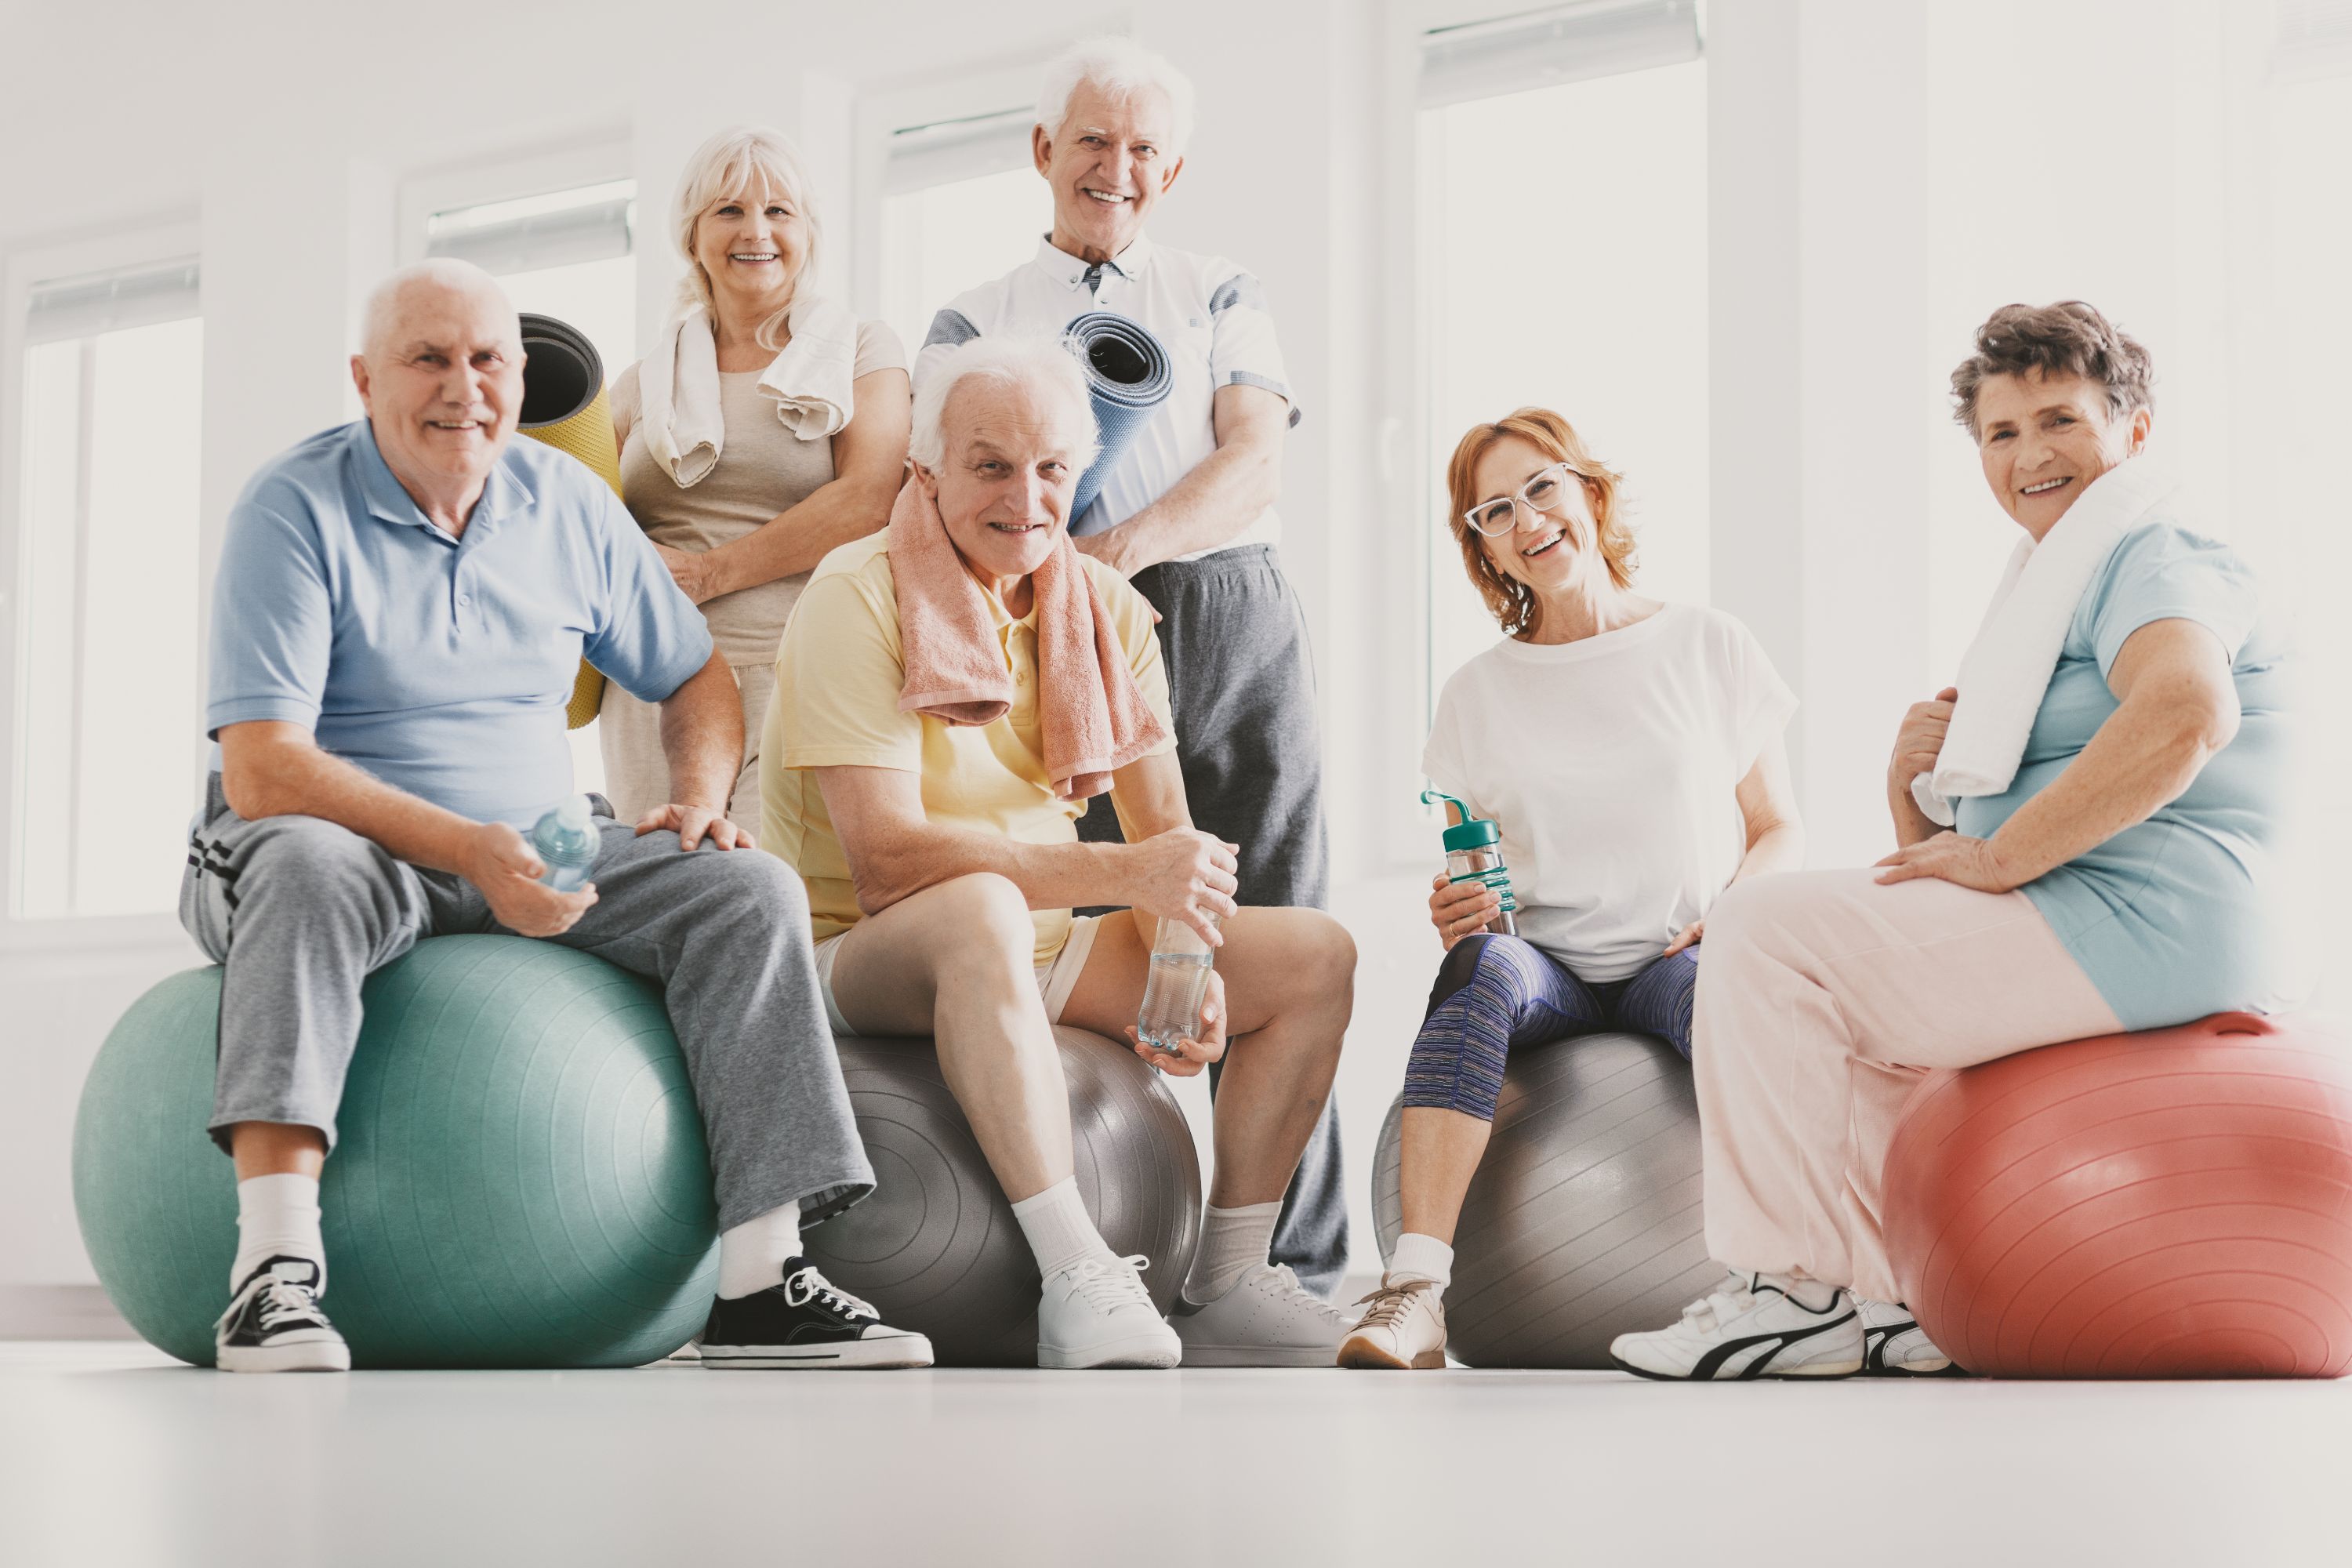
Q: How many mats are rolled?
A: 2